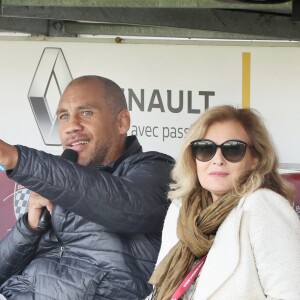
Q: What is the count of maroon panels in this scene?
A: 2